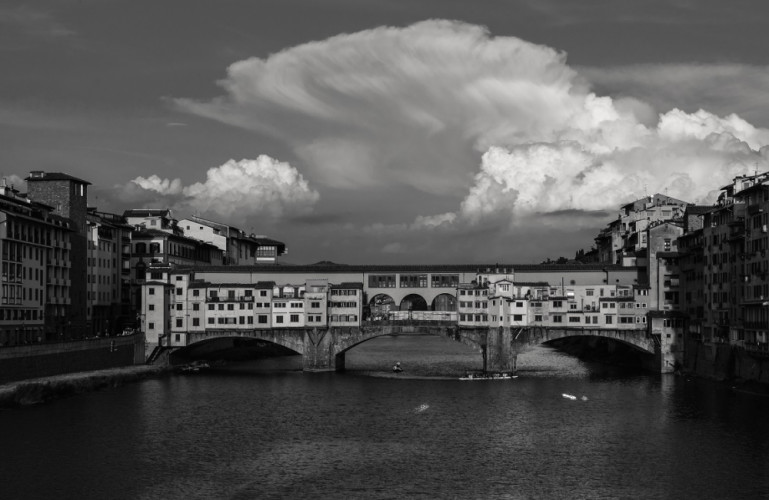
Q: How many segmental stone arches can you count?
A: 3